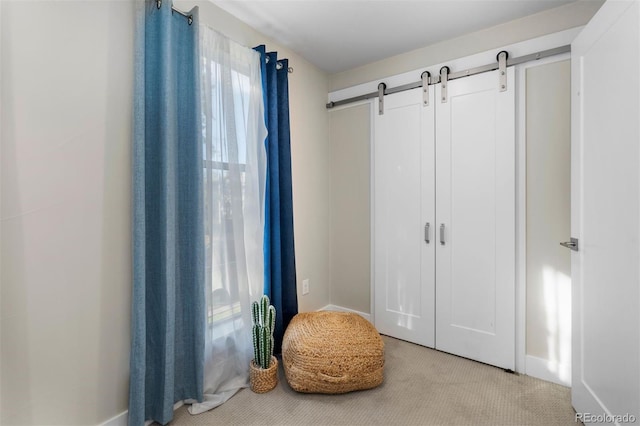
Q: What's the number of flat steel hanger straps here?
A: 4